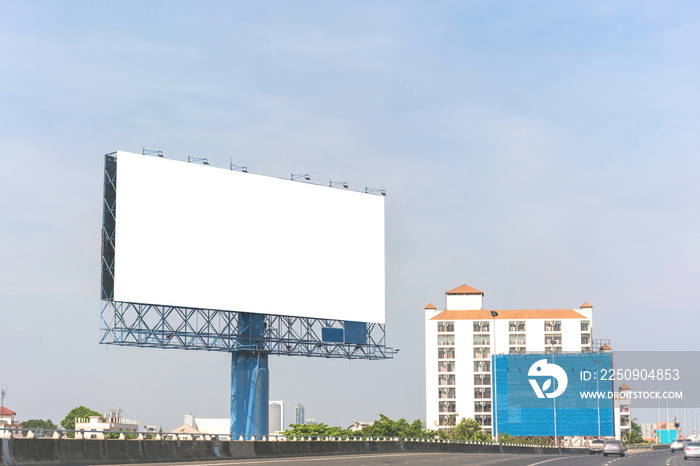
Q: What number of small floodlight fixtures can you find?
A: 6